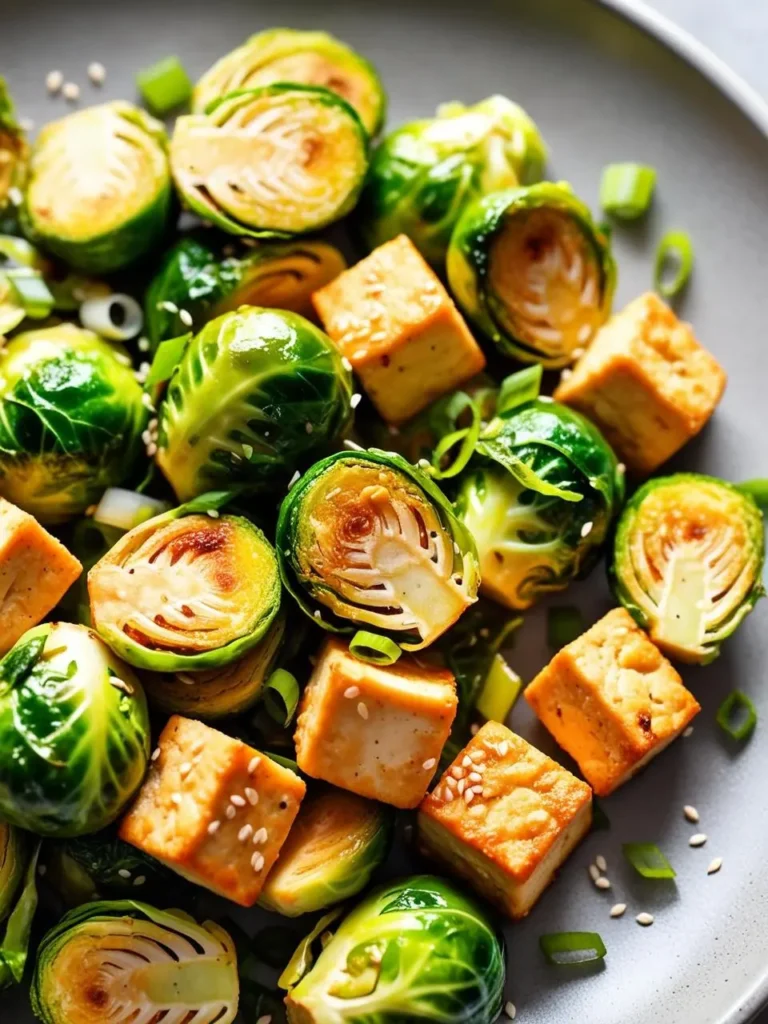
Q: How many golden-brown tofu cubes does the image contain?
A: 7